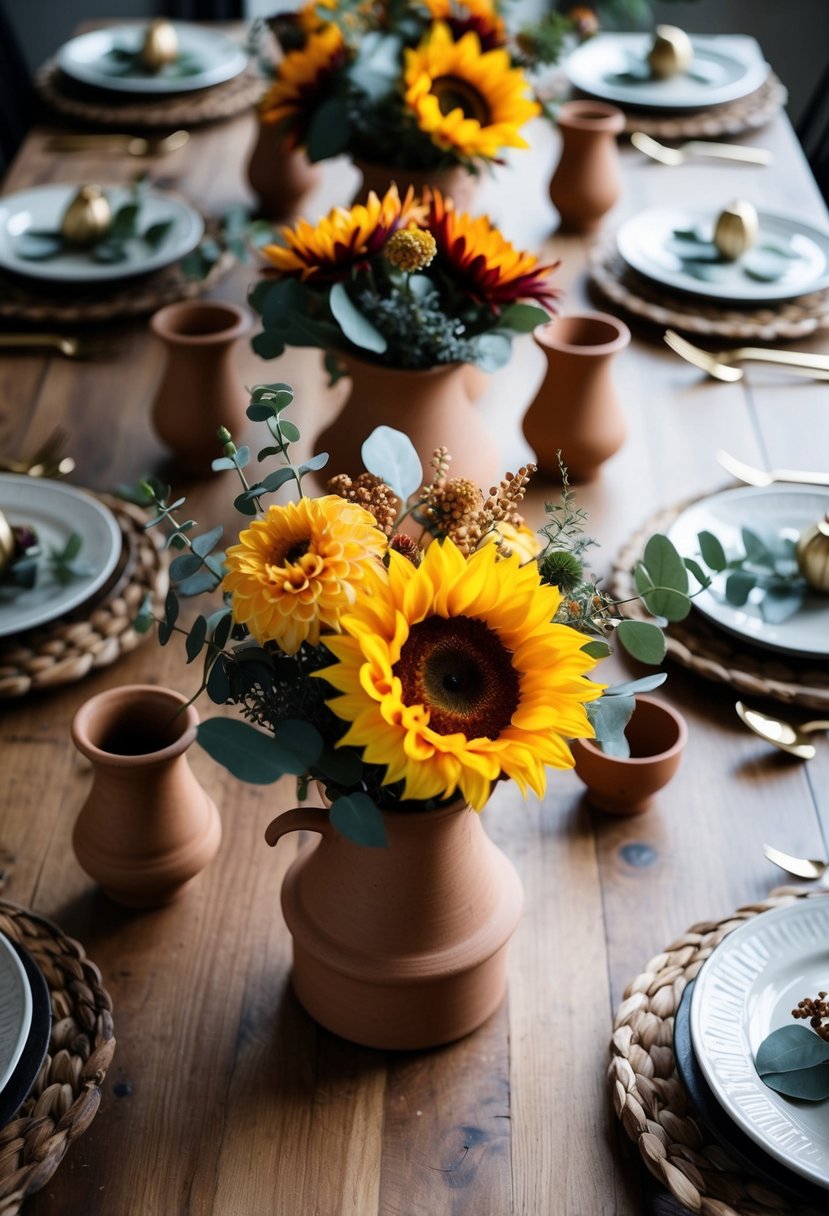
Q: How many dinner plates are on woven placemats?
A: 8